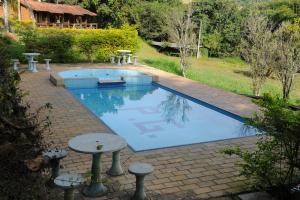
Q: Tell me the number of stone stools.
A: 11